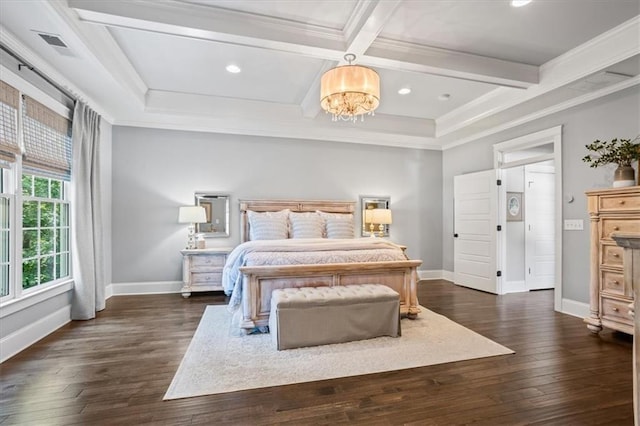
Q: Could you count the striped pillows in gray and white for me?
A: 3